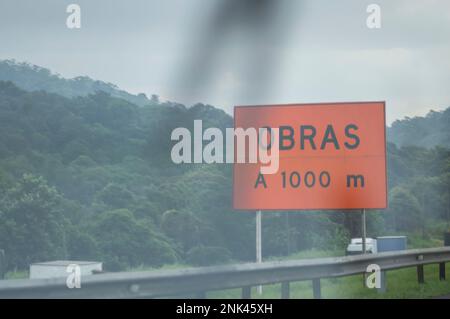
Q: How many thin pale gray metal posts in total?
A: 2